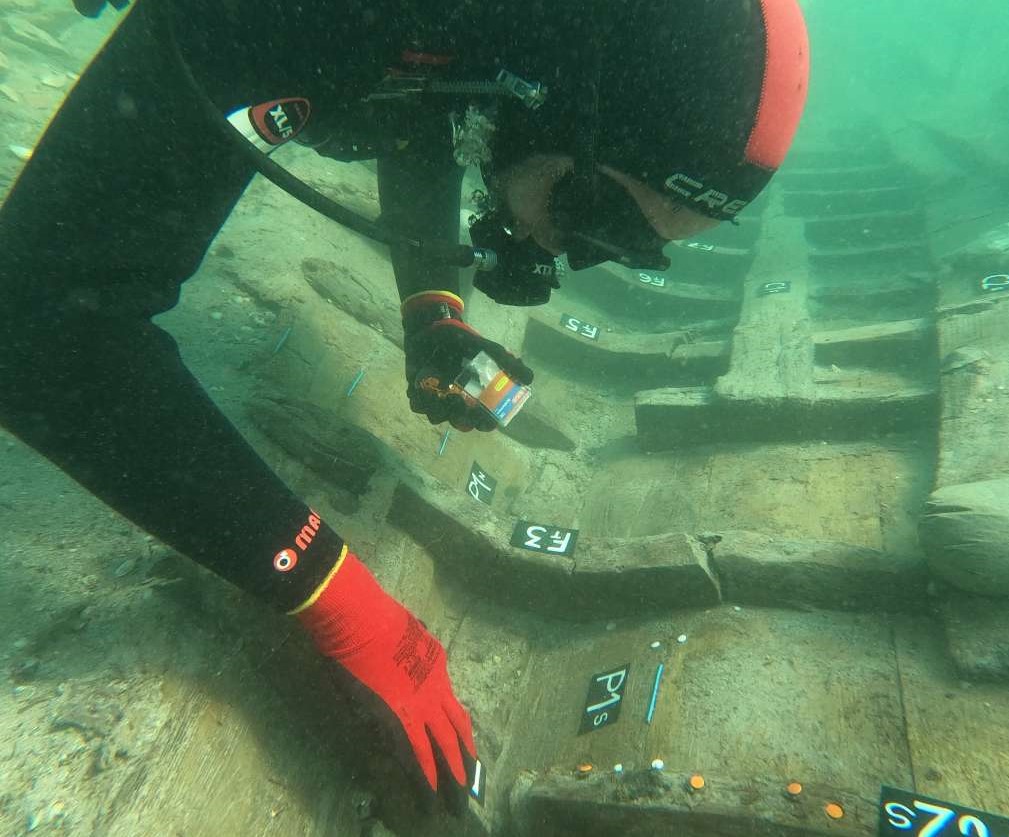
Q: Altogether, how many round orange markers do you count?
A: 4